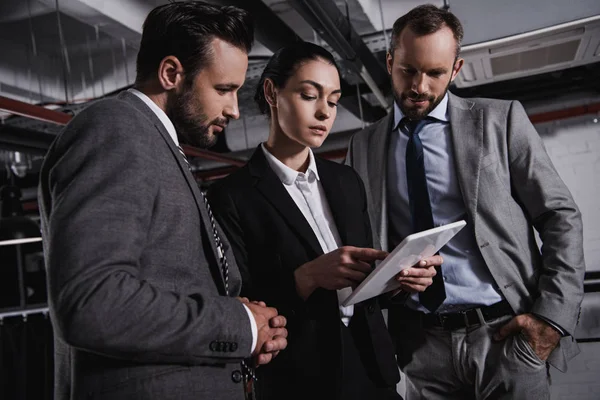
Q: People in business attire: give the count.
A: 3